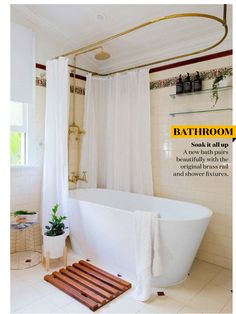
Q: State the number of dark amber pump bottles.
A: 3